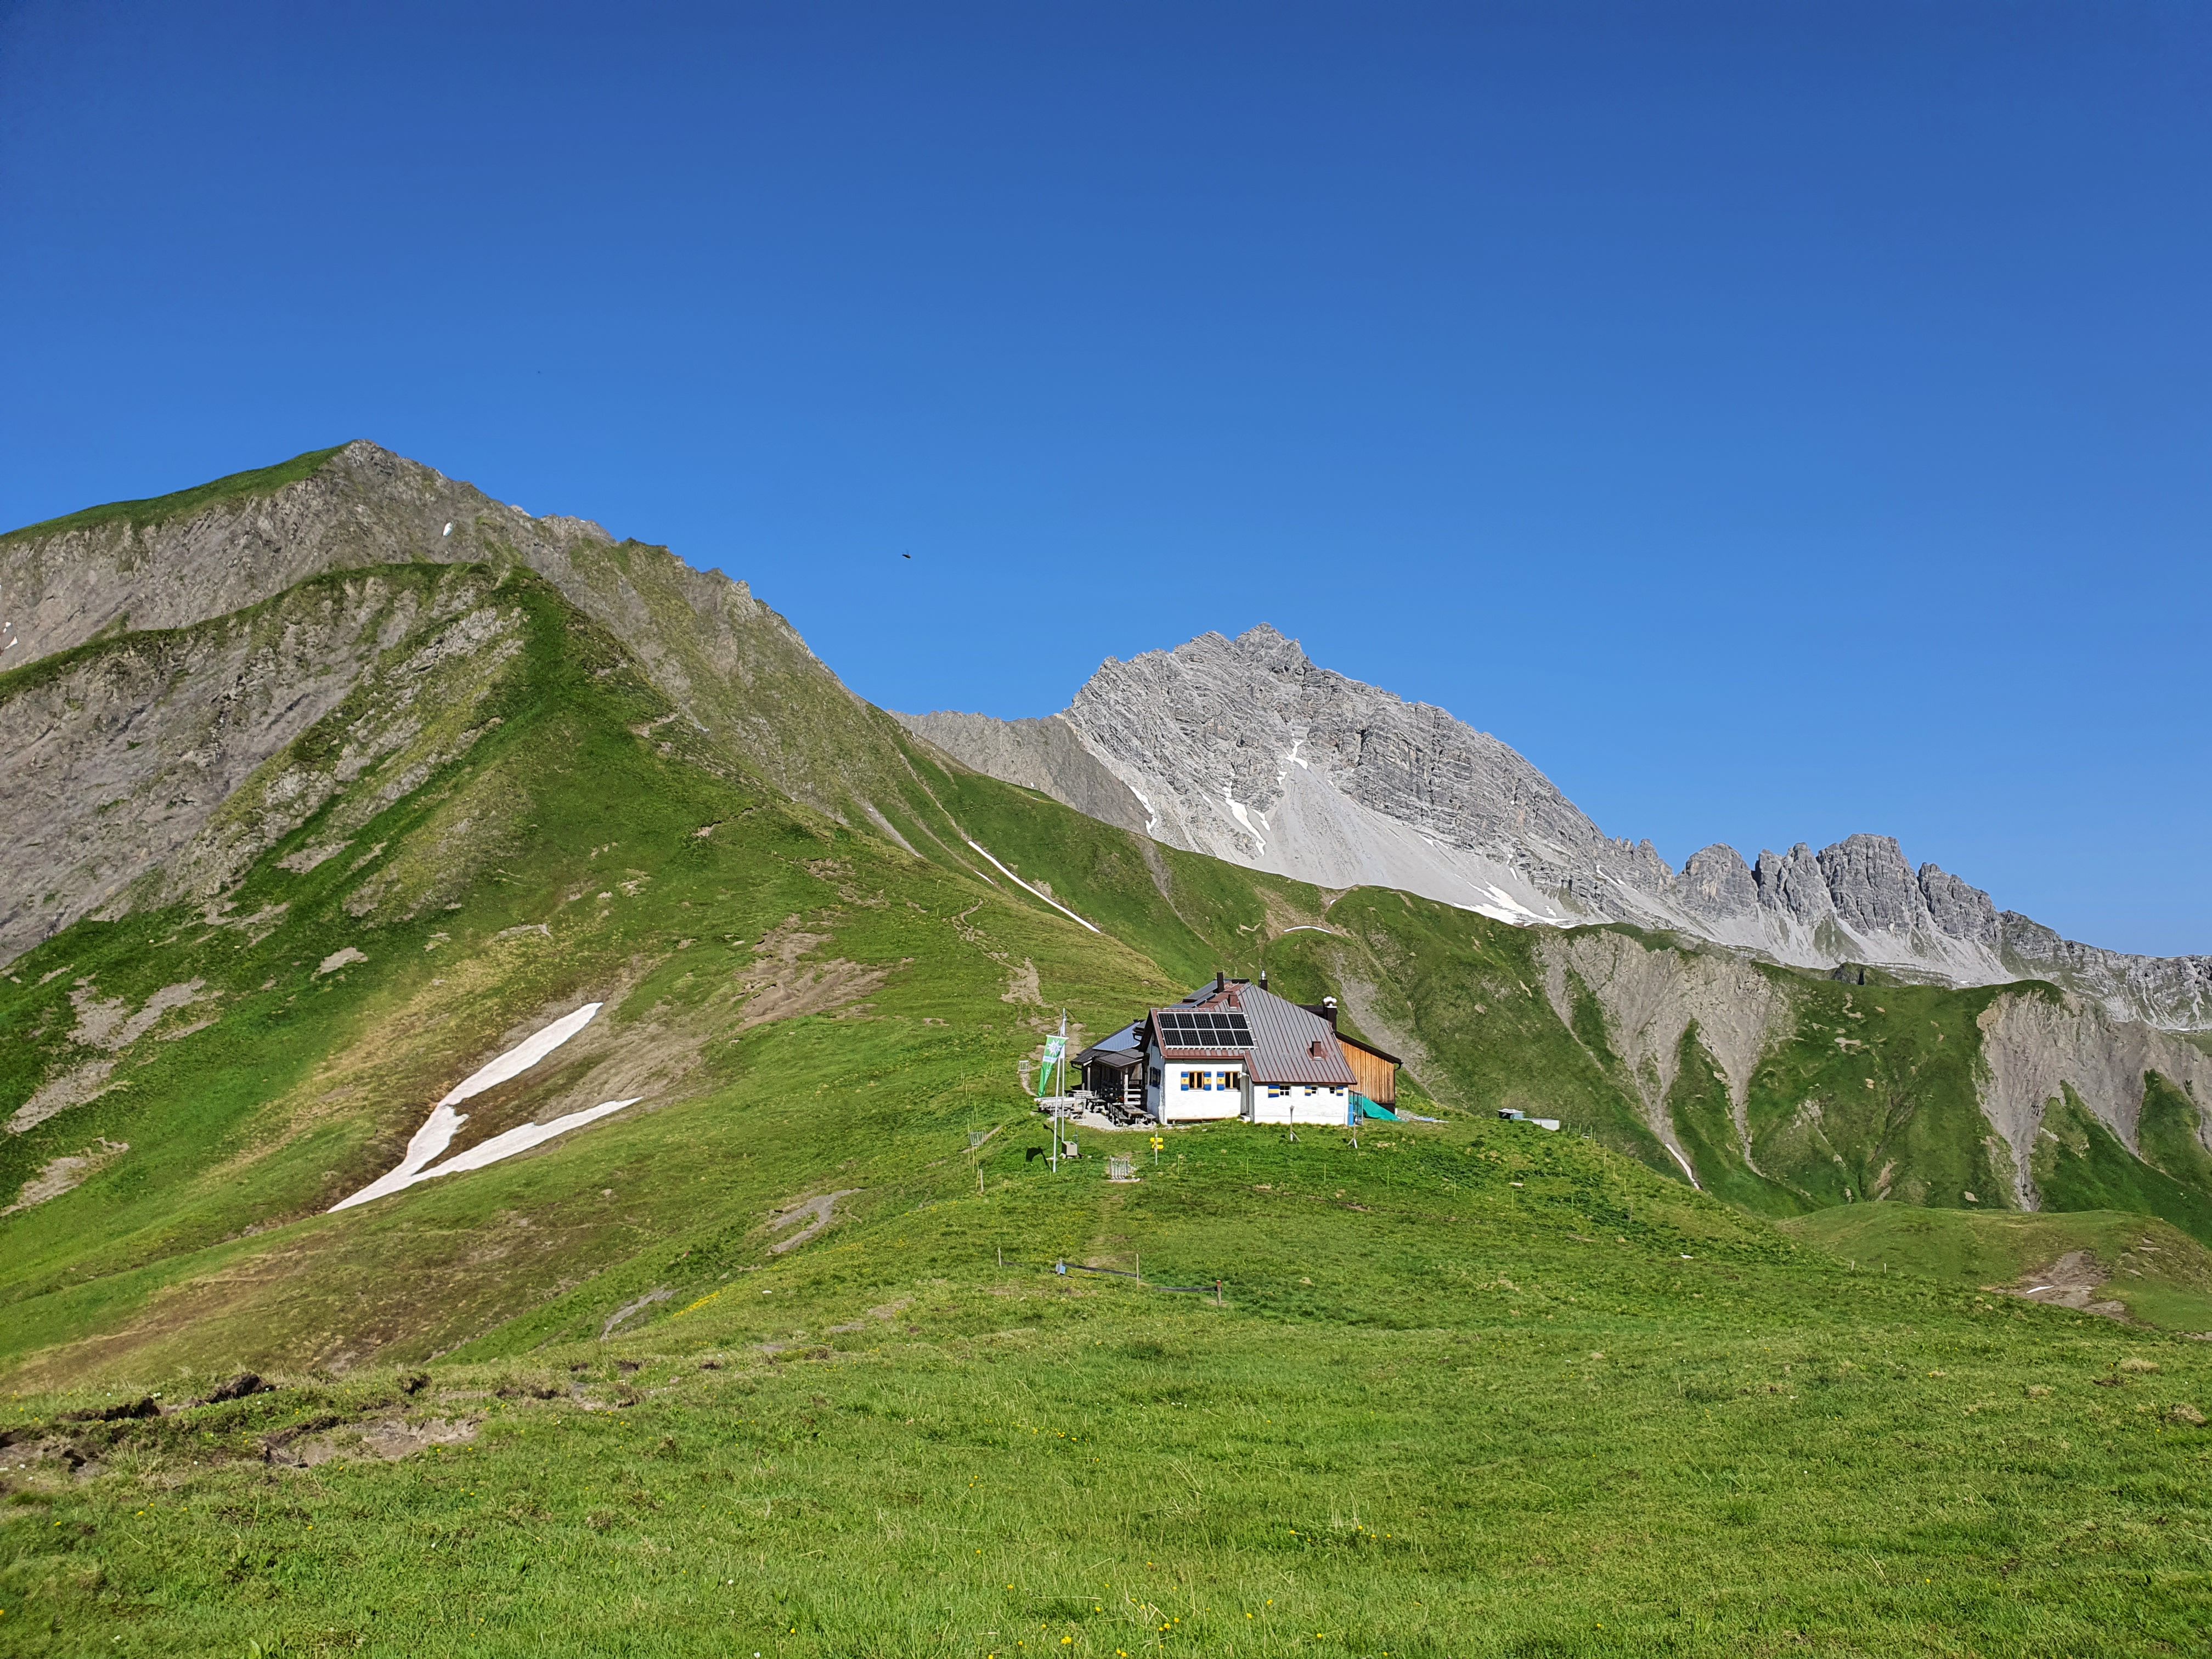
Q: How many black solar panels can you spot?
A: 10